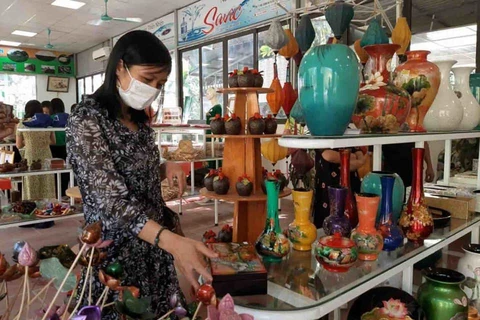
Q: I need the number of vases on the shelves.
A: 15